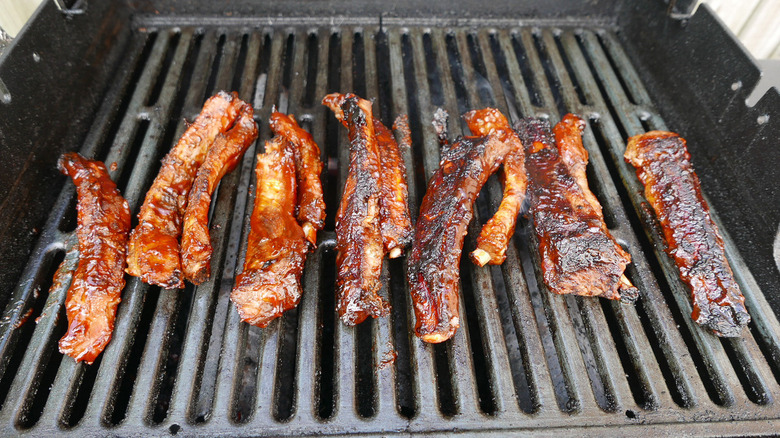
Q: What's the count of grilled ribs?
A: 12